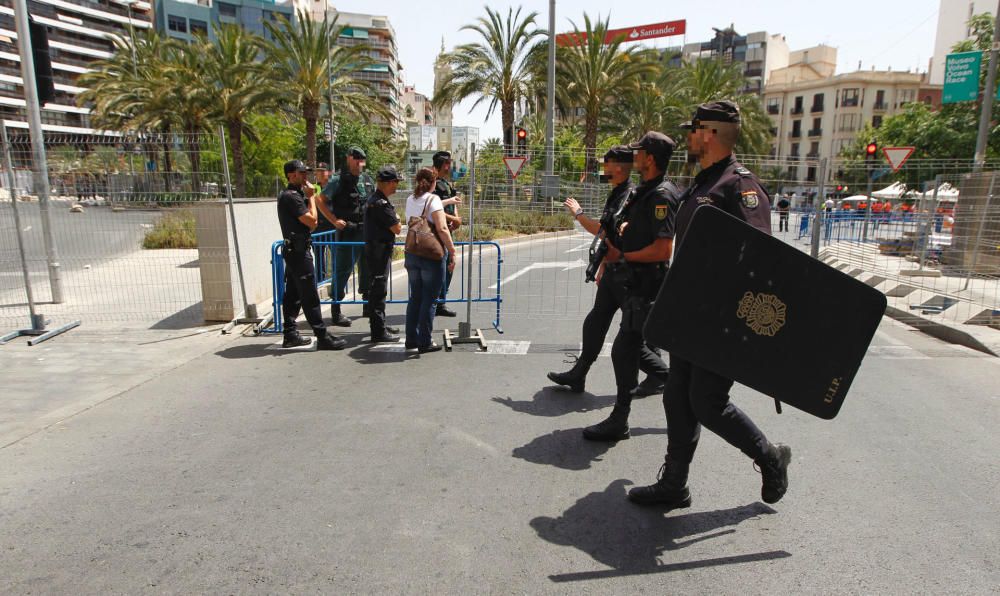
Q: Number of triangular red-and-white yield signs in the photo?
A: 2